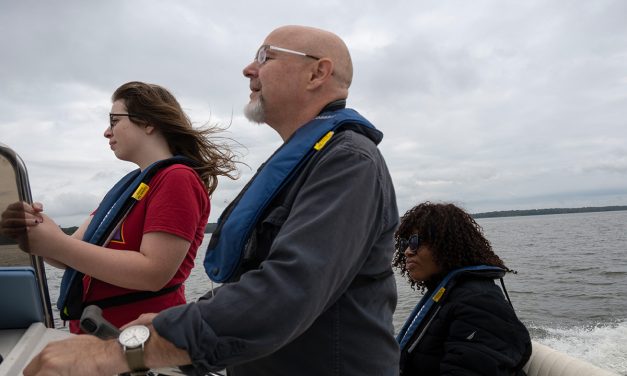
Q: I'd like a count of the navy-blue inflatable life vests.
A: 3